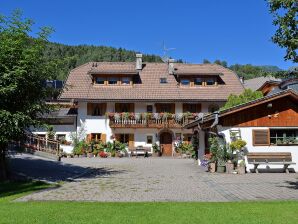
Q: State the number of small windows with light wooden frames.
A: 6